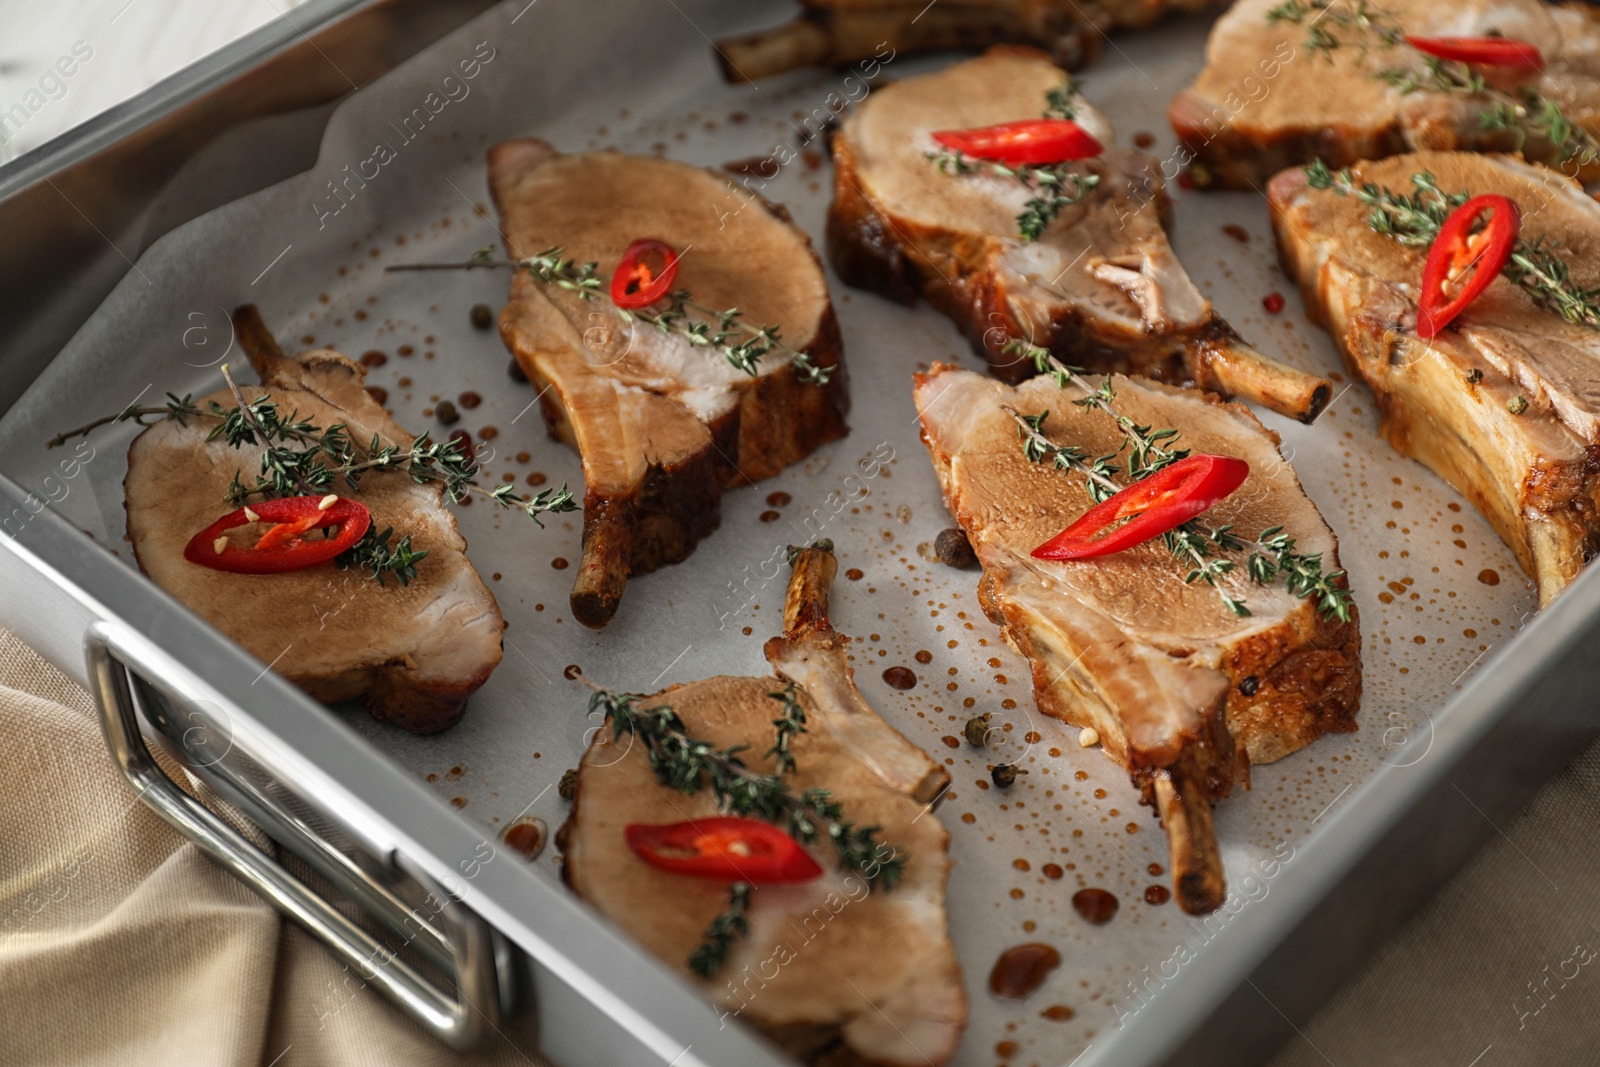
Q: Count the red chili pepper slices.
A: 7